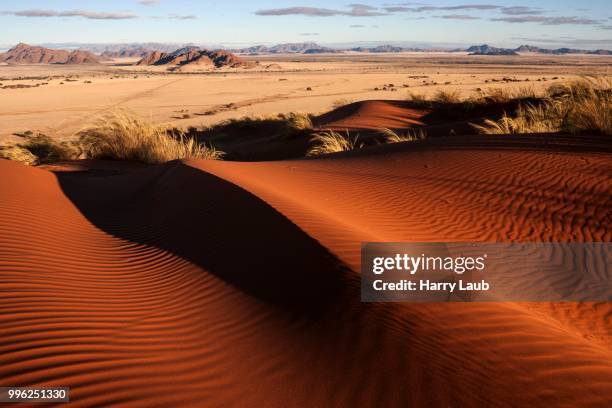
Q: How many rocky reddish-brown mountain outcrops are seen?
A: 2